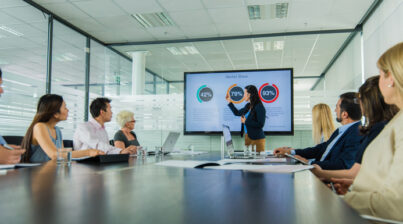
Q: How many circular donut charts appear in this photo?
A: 3